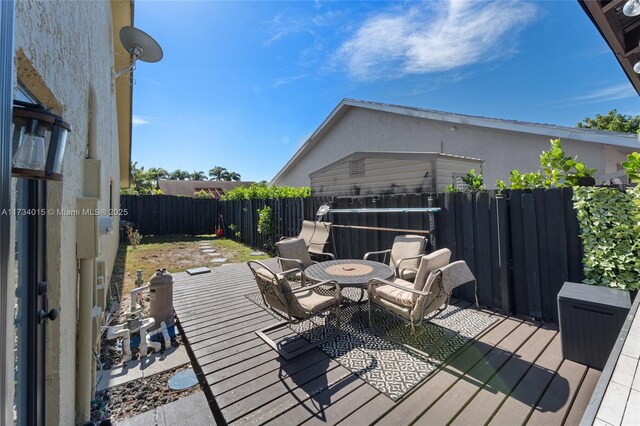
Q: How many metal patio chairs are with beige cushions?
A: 4